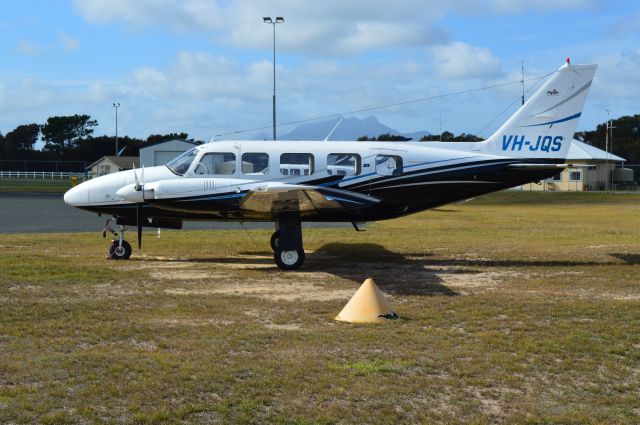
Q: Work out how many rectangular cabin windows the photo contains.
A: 4